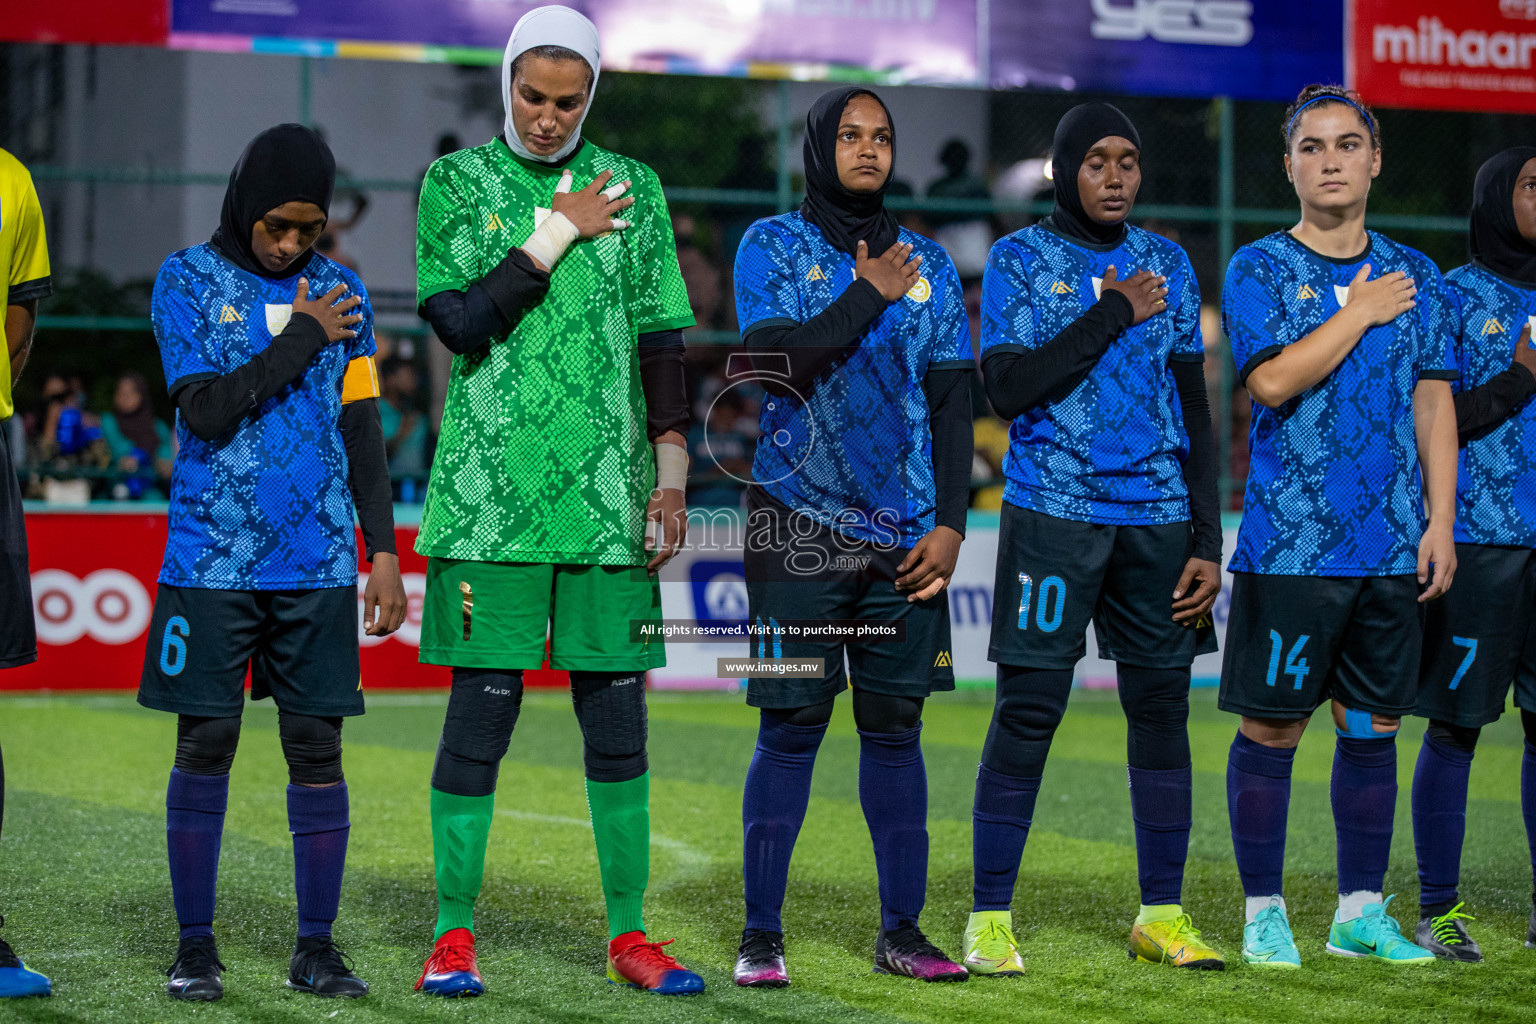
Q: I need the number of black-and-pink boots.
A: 2